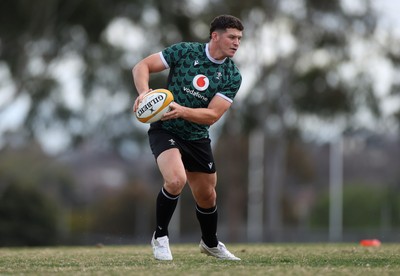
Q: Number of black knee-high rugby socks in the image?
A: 2